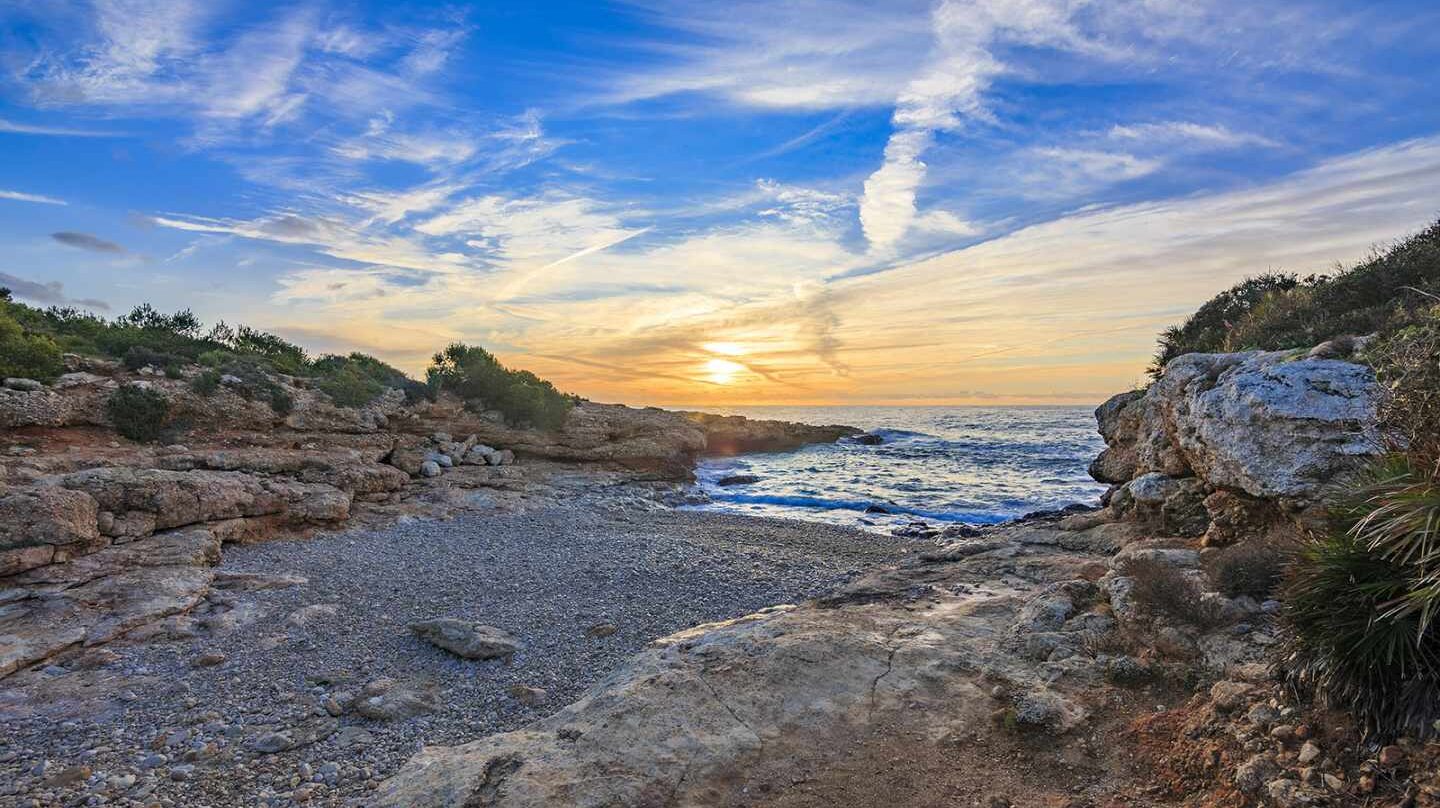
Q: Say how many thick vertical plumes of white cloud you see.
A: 1